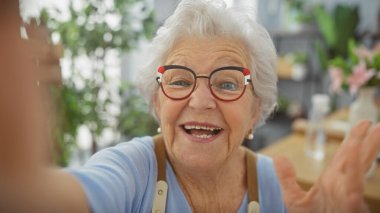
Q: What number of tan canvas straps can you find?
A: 2